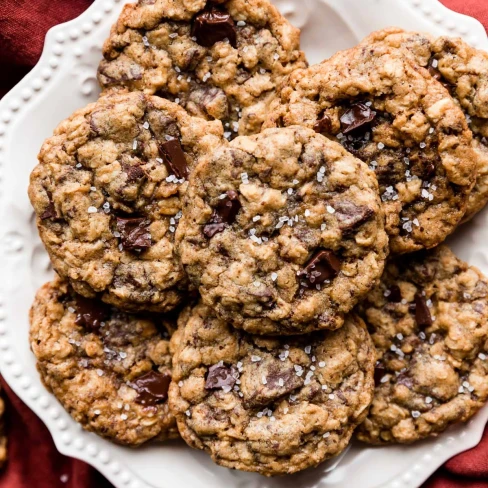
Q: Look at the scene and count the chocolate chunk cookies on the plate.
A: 8